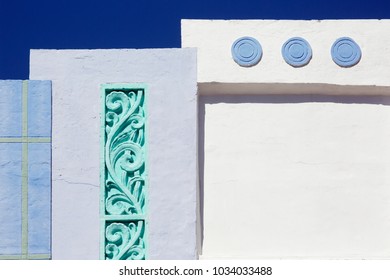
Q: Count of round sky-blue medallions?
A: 3